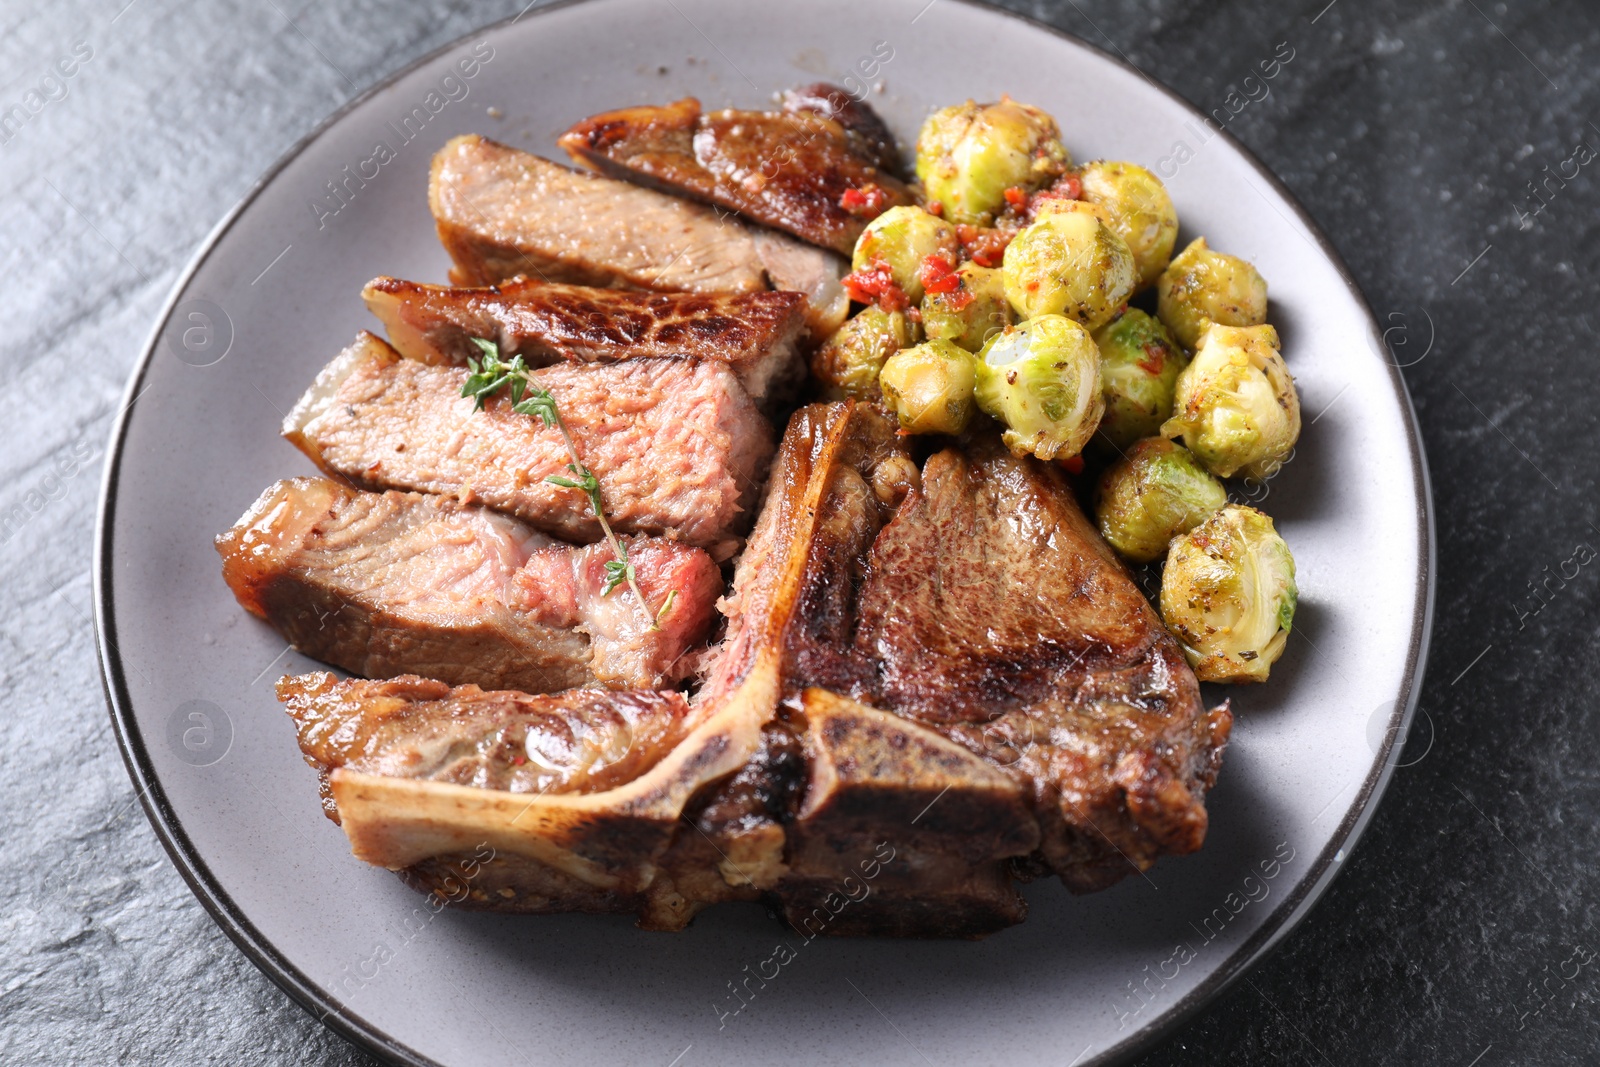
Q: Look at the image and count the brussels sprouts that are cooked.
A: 13